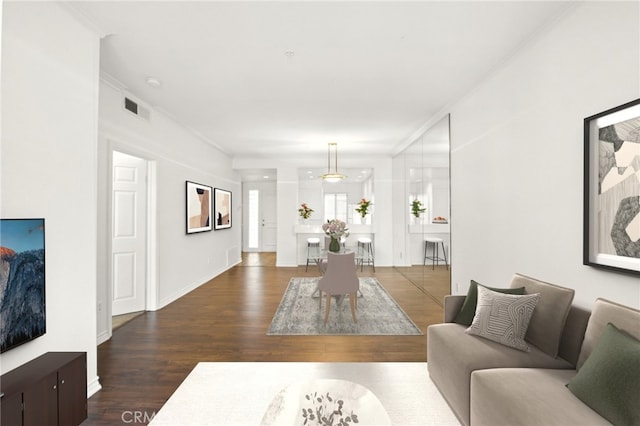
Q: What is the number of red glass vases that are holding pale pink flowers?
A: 0